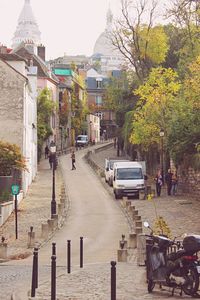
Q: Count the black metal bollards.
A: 7